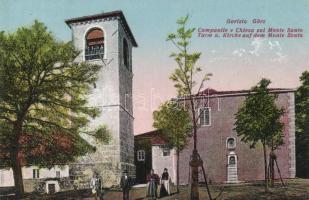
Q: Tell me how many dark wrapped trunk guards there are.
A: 2